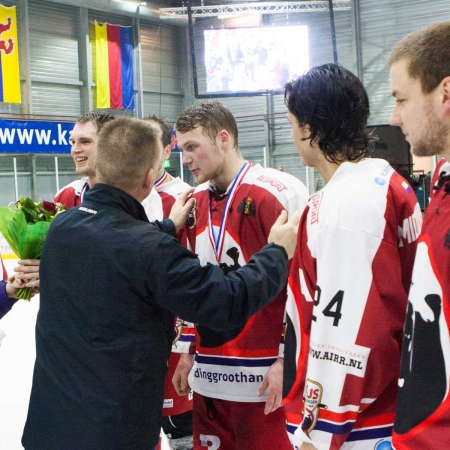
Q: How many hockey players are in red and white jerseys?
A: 5